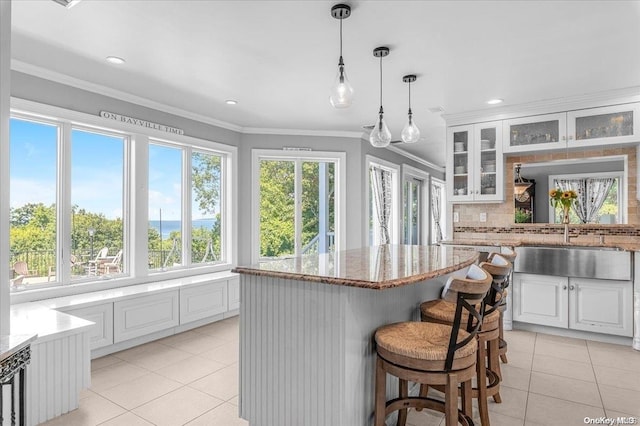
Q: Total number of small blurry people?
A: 0